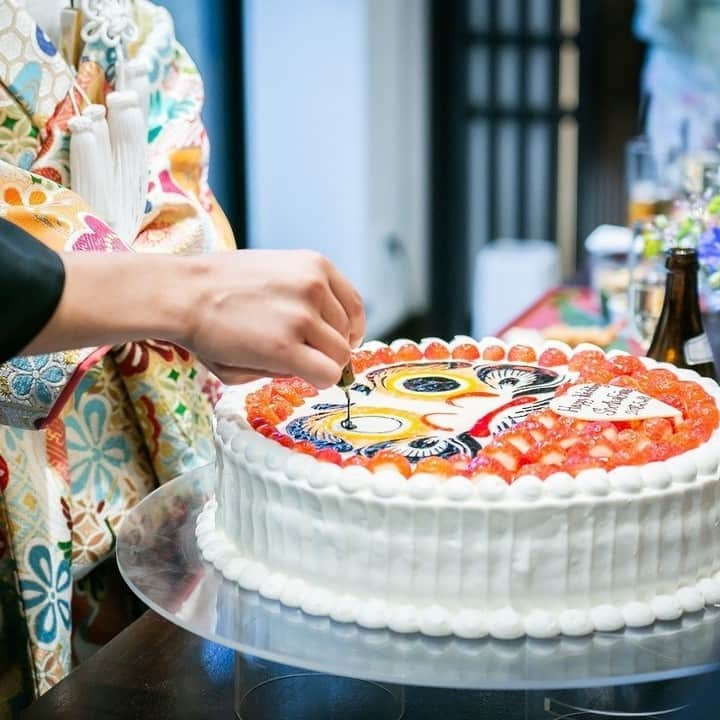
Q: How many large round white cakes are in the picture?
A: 1